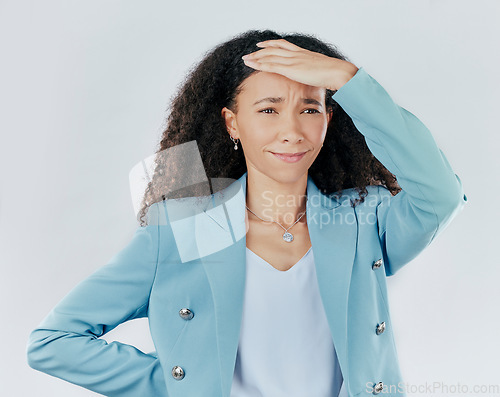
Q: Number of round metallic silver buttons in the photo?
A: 5